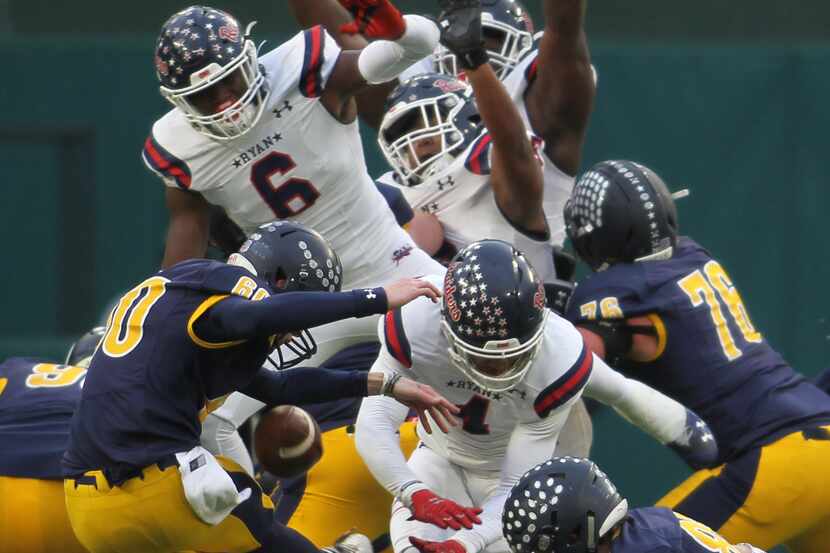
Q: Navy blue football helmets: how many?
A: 8